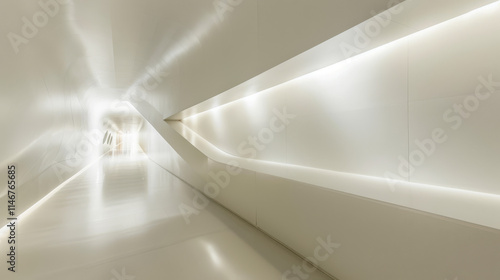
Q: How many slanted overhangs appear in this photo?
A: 1